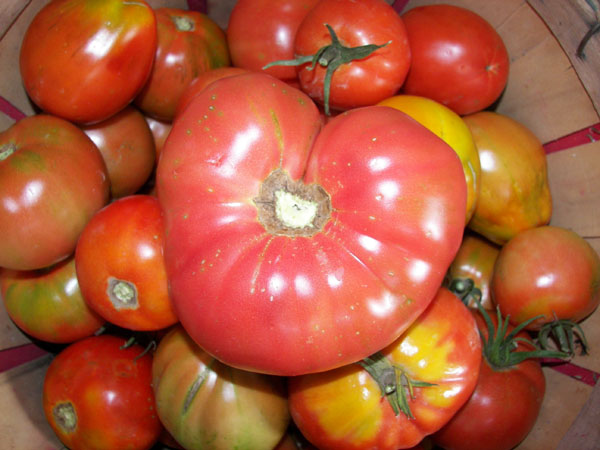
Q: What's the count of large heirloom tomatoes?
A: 1